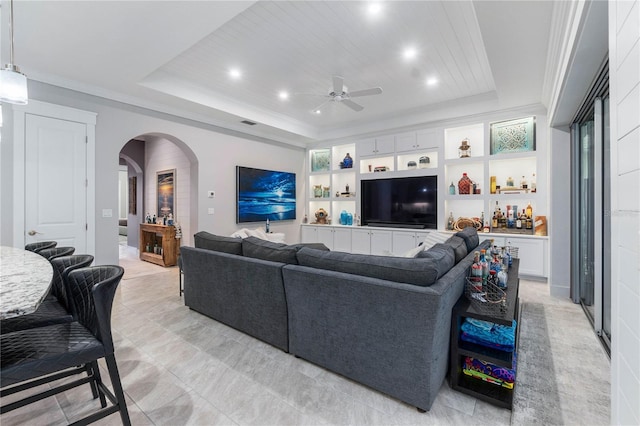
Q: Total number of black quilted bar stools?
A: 4